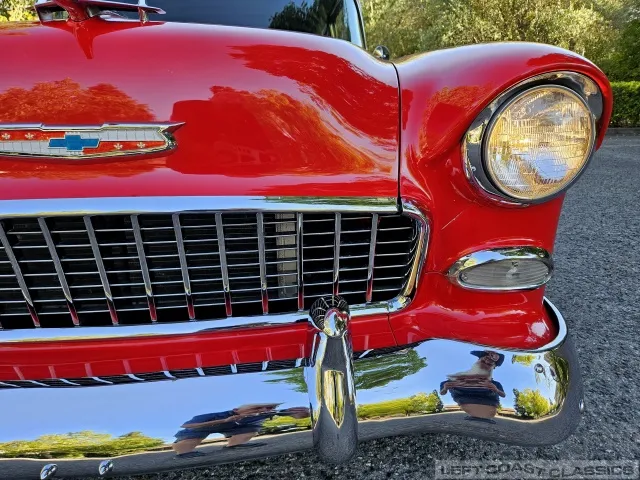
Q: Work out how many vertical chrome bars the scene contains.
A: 10